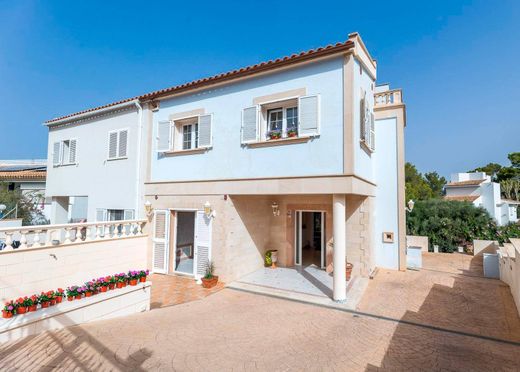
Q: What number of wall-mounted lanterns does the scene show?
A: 4